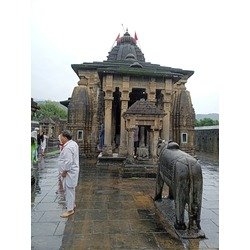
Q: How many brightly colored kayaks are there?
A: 0